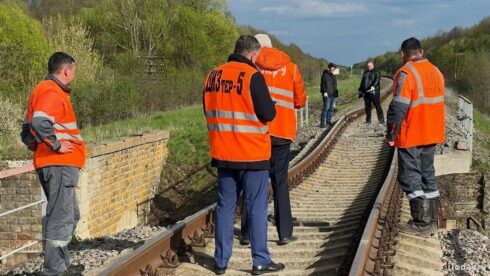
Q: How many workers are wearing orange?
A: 4